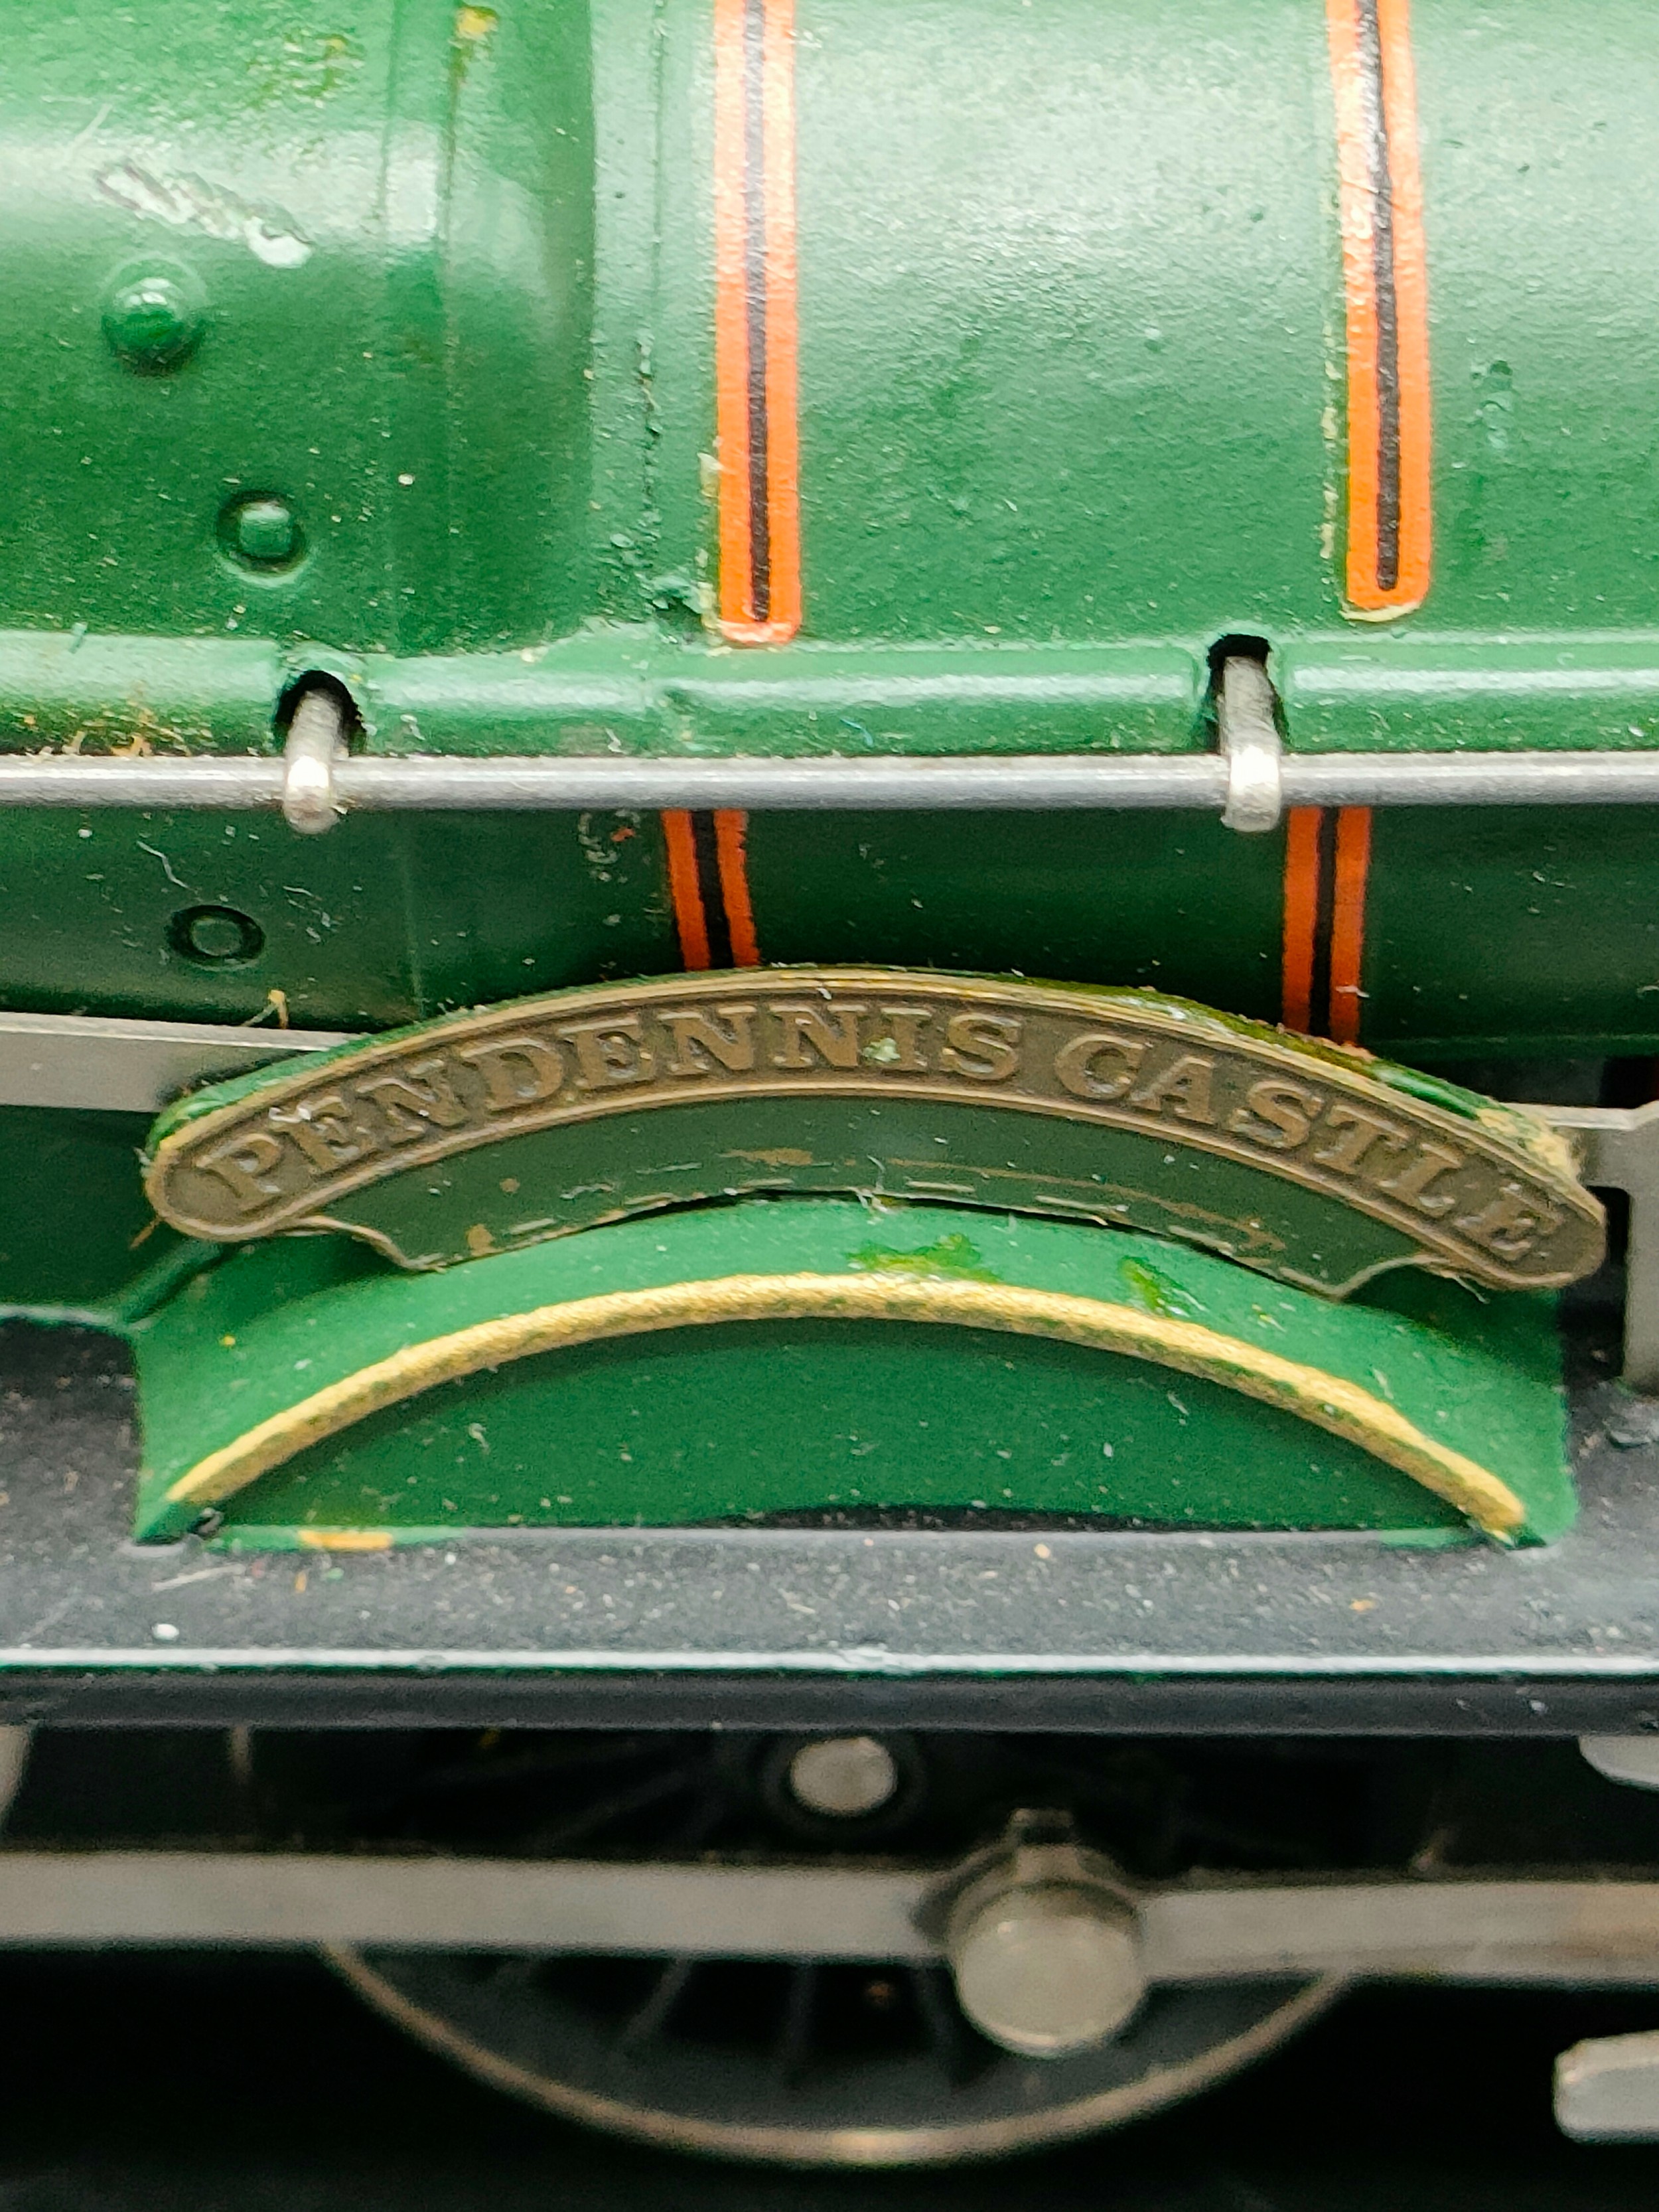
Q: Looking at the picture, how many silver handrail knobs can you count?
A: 2